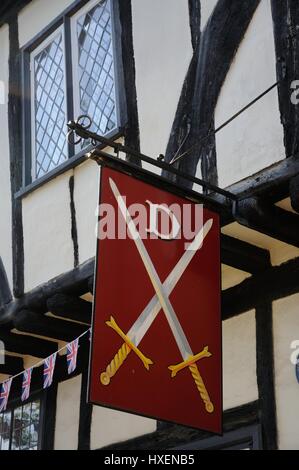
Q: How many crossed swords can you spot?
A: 2